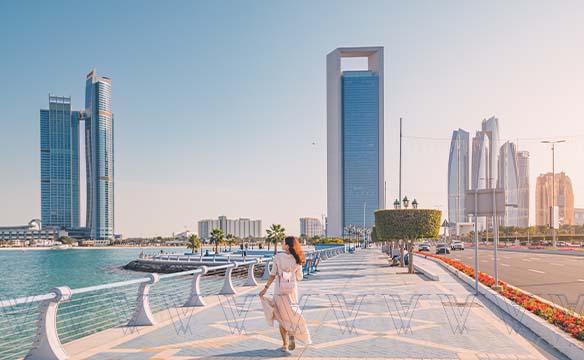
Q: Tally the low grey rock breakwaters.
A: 1